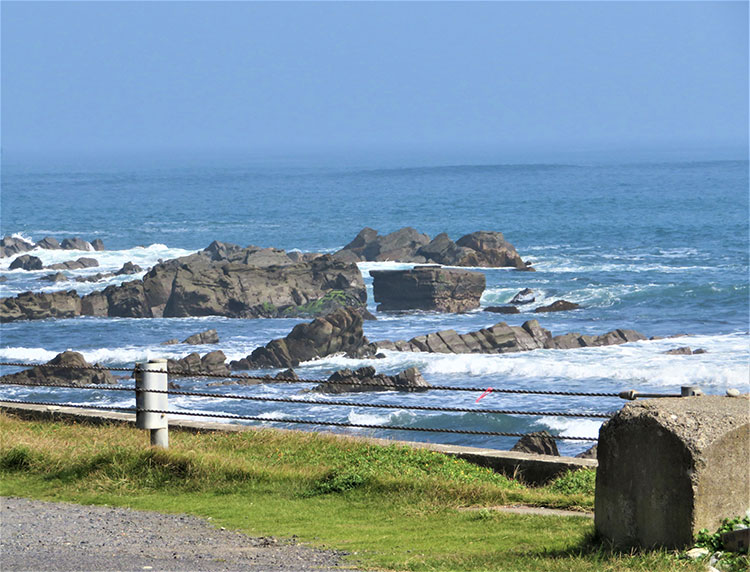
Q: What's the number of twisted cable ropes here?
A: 3